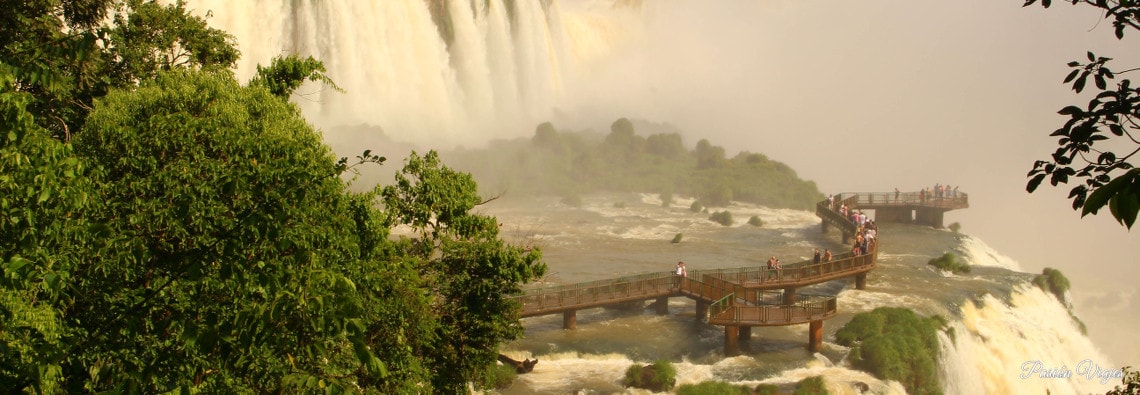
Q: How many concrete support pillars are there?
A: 12